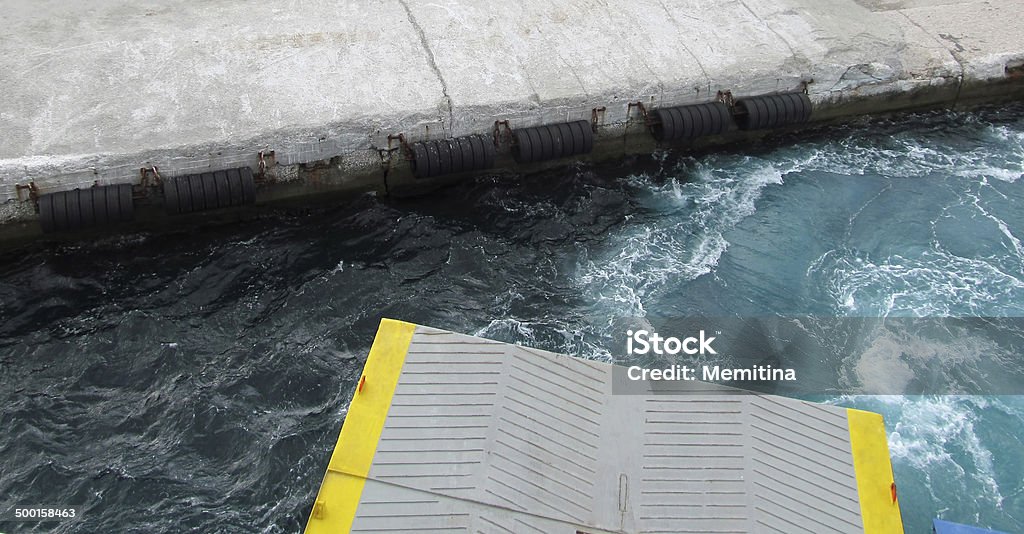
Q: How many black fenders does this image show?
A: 6